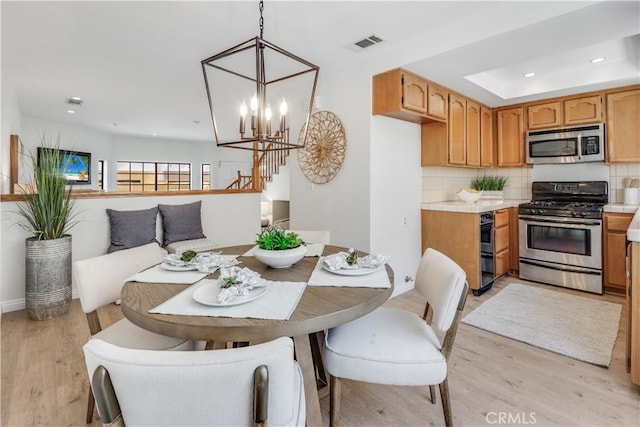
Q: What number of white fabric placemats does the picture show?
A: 4